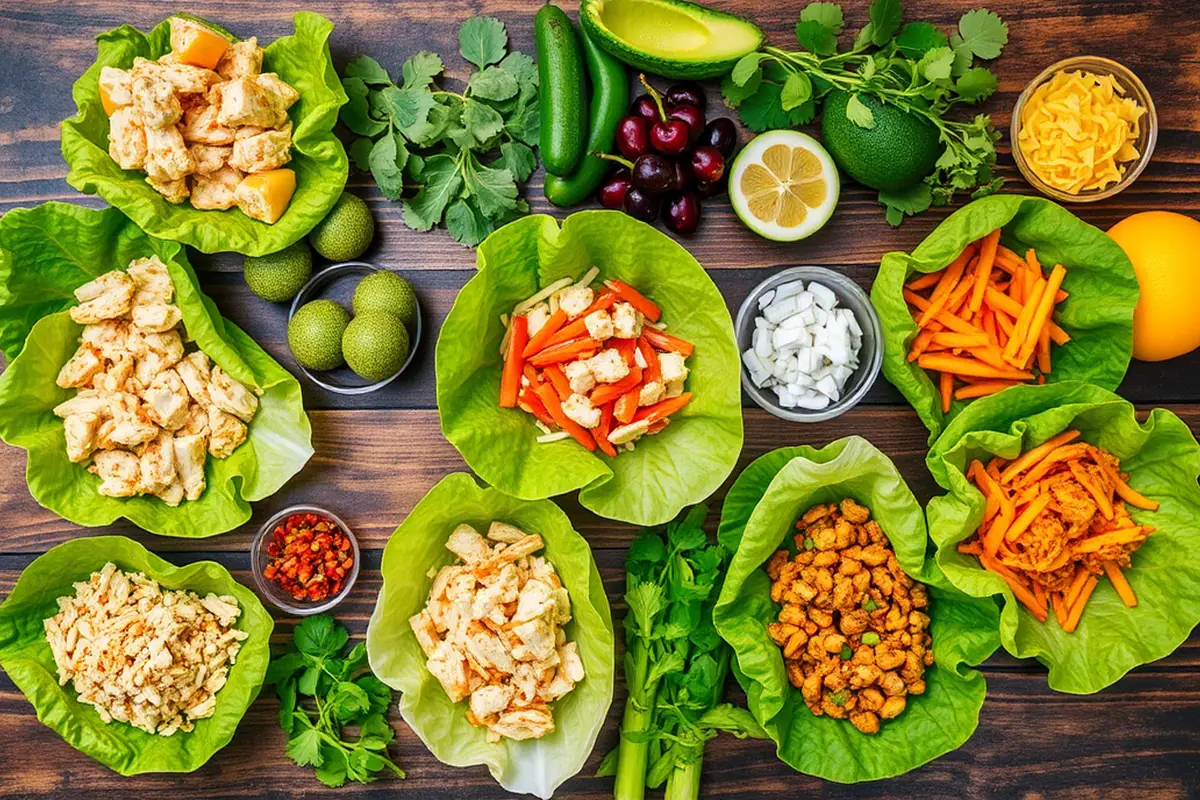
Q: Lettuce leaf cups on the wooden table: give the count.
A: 8